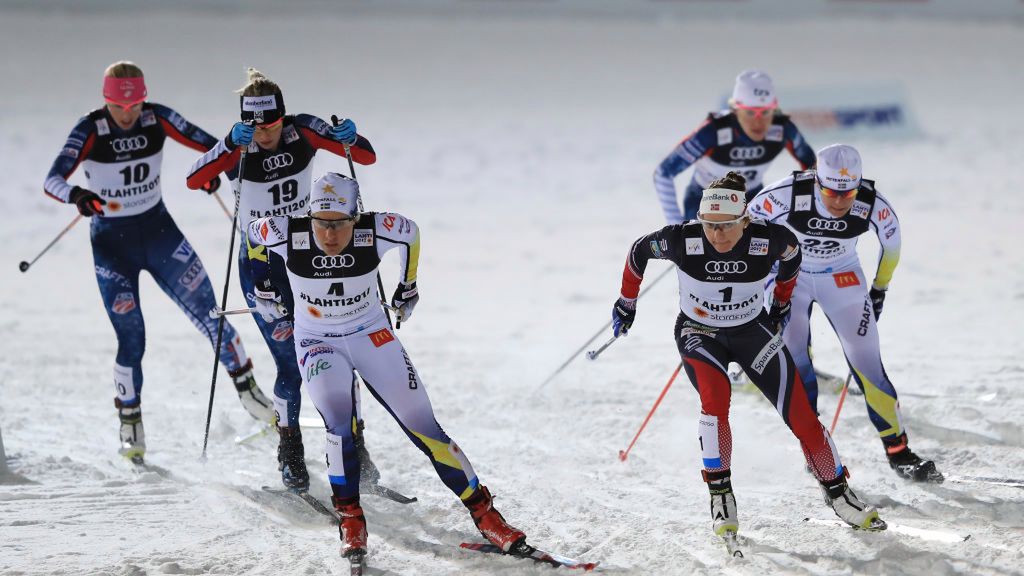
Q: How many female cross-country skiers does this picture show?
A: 6